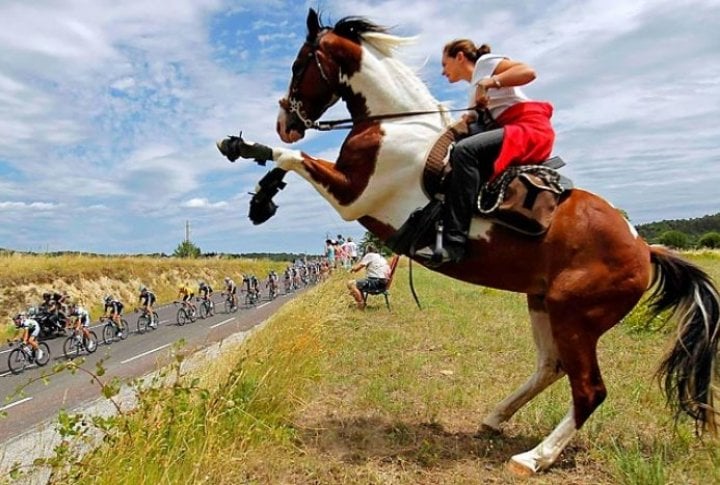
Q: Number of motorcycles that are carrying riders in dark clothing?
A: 1